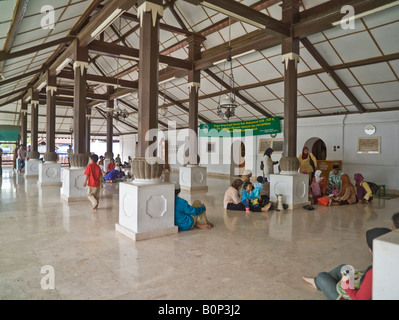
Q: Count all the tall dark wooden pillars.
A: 9